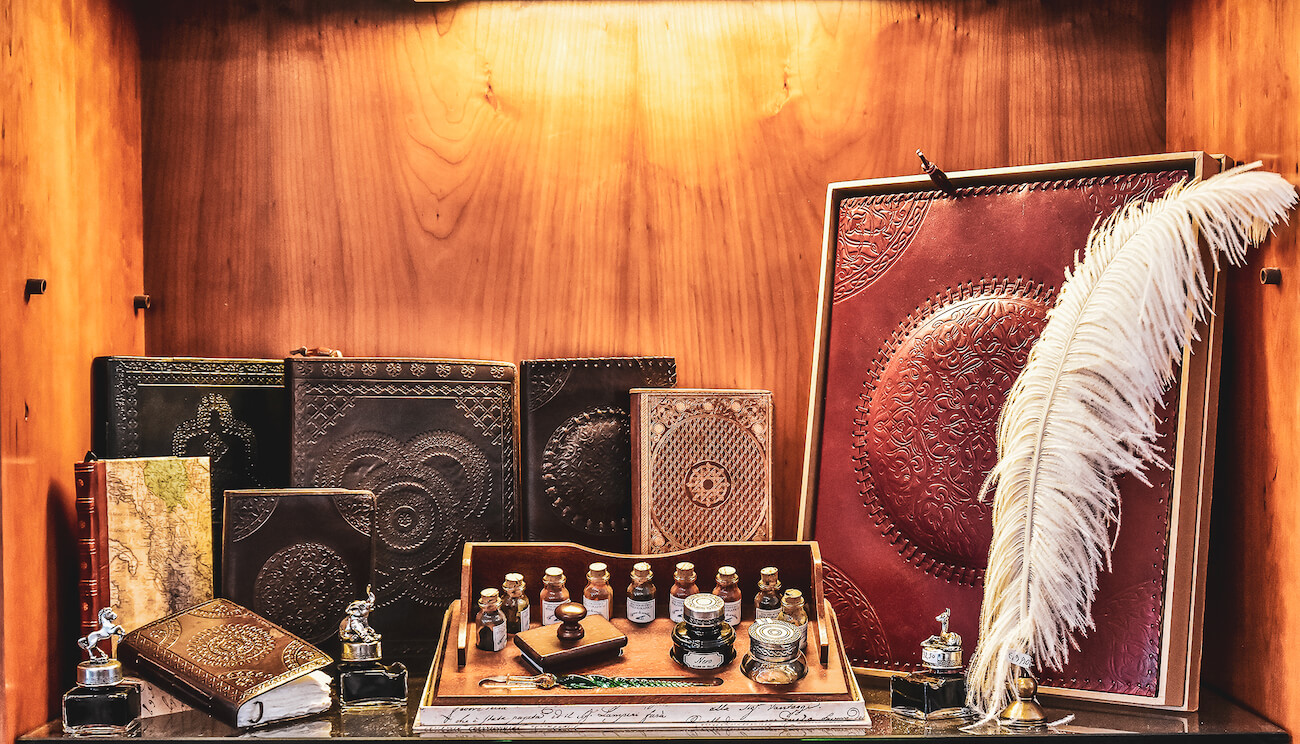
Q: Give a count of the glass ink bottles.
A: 14